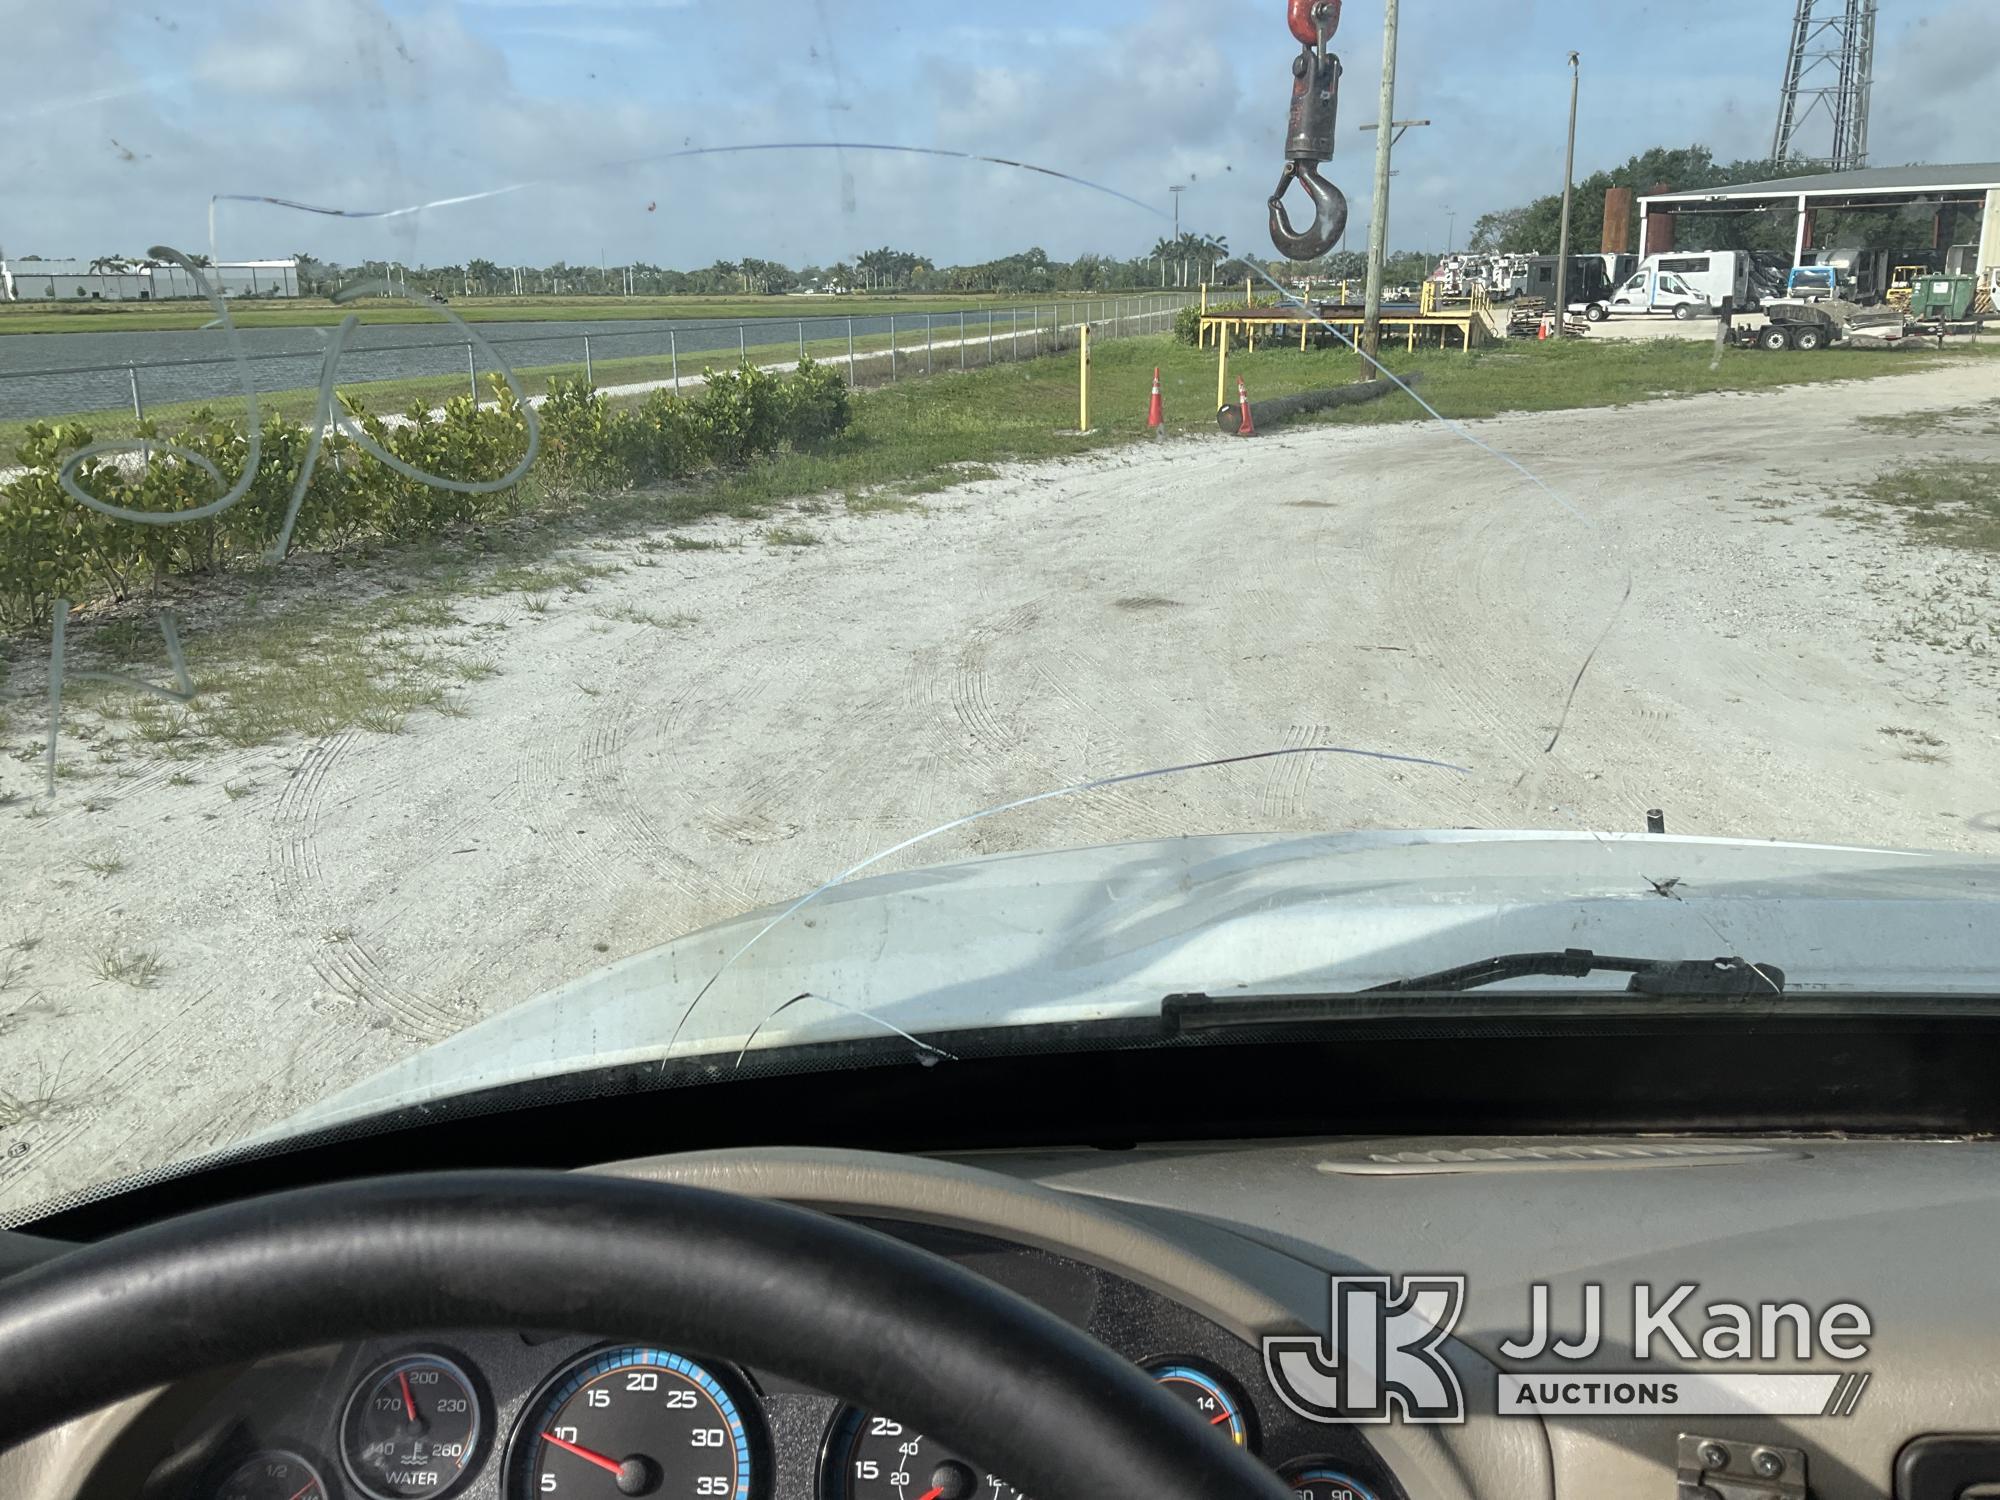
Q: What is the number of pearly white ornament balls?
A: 0